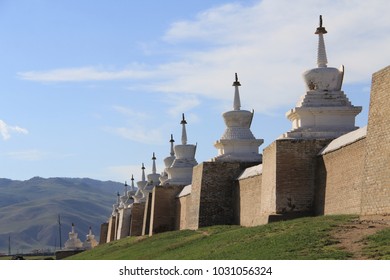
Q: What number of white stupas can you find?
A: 11